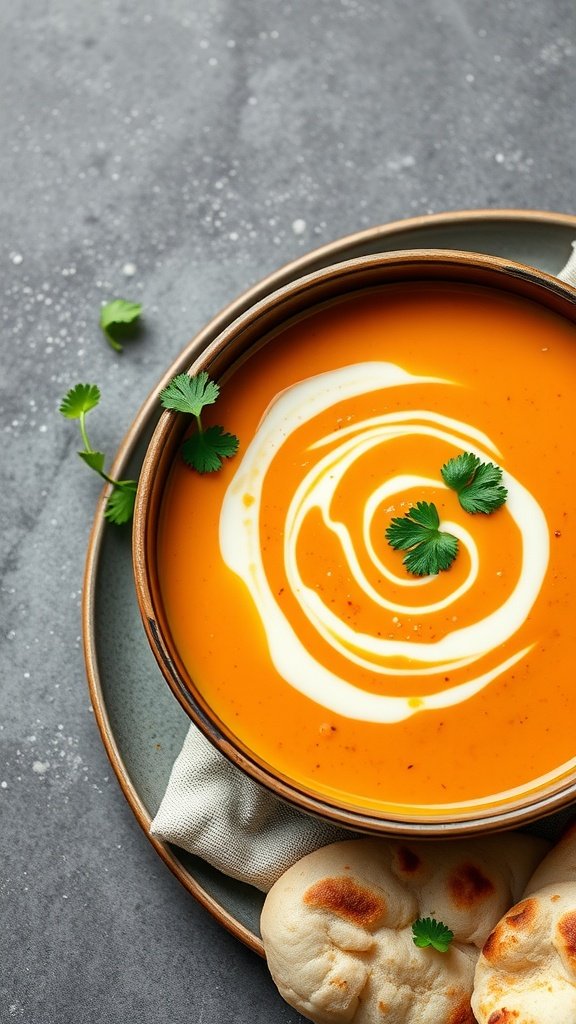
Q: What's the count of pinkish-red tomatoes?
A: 0